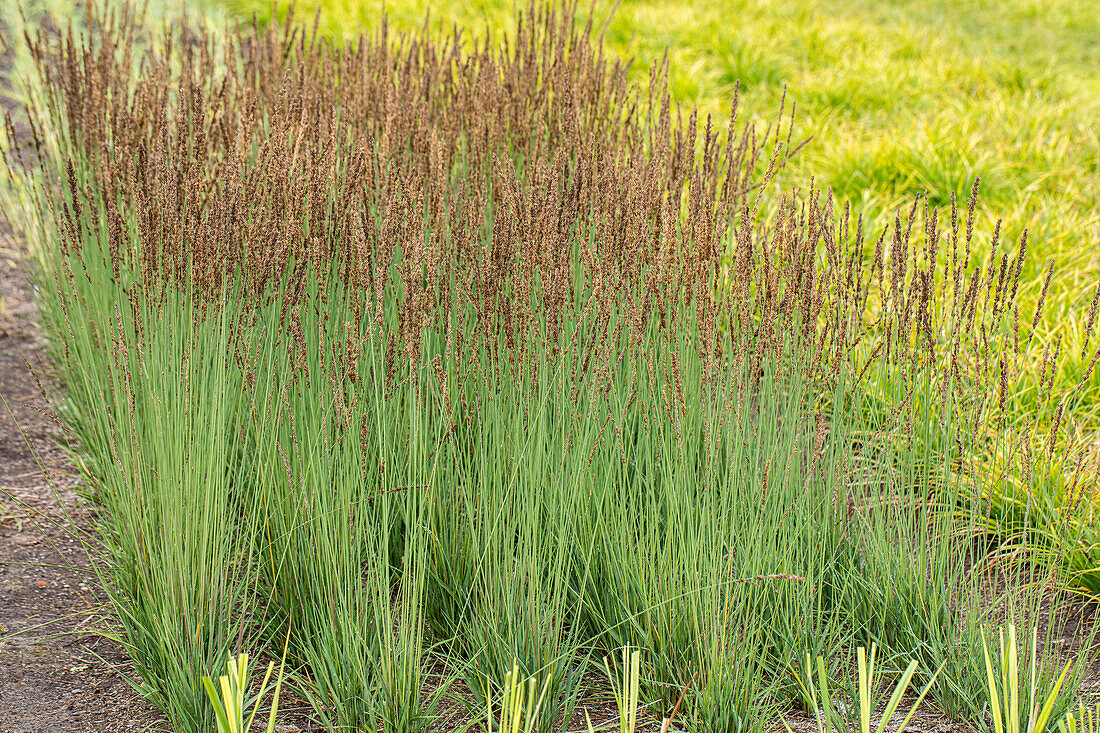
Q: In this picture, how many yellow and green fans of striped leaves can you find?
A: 6